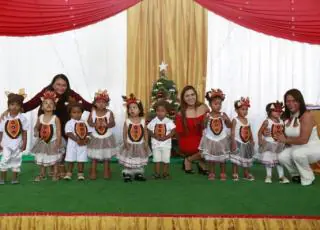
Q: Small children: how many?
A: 9